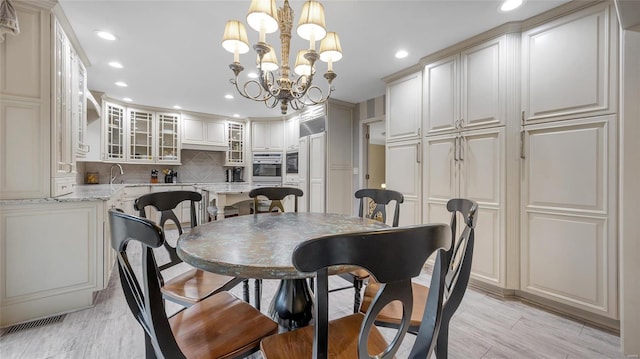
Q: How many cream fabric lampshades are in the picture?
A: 6